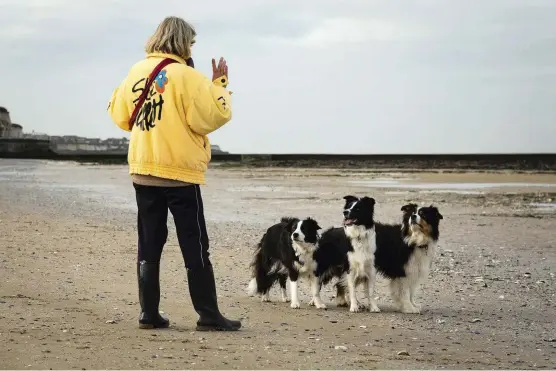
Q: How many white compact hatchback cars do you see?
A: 0